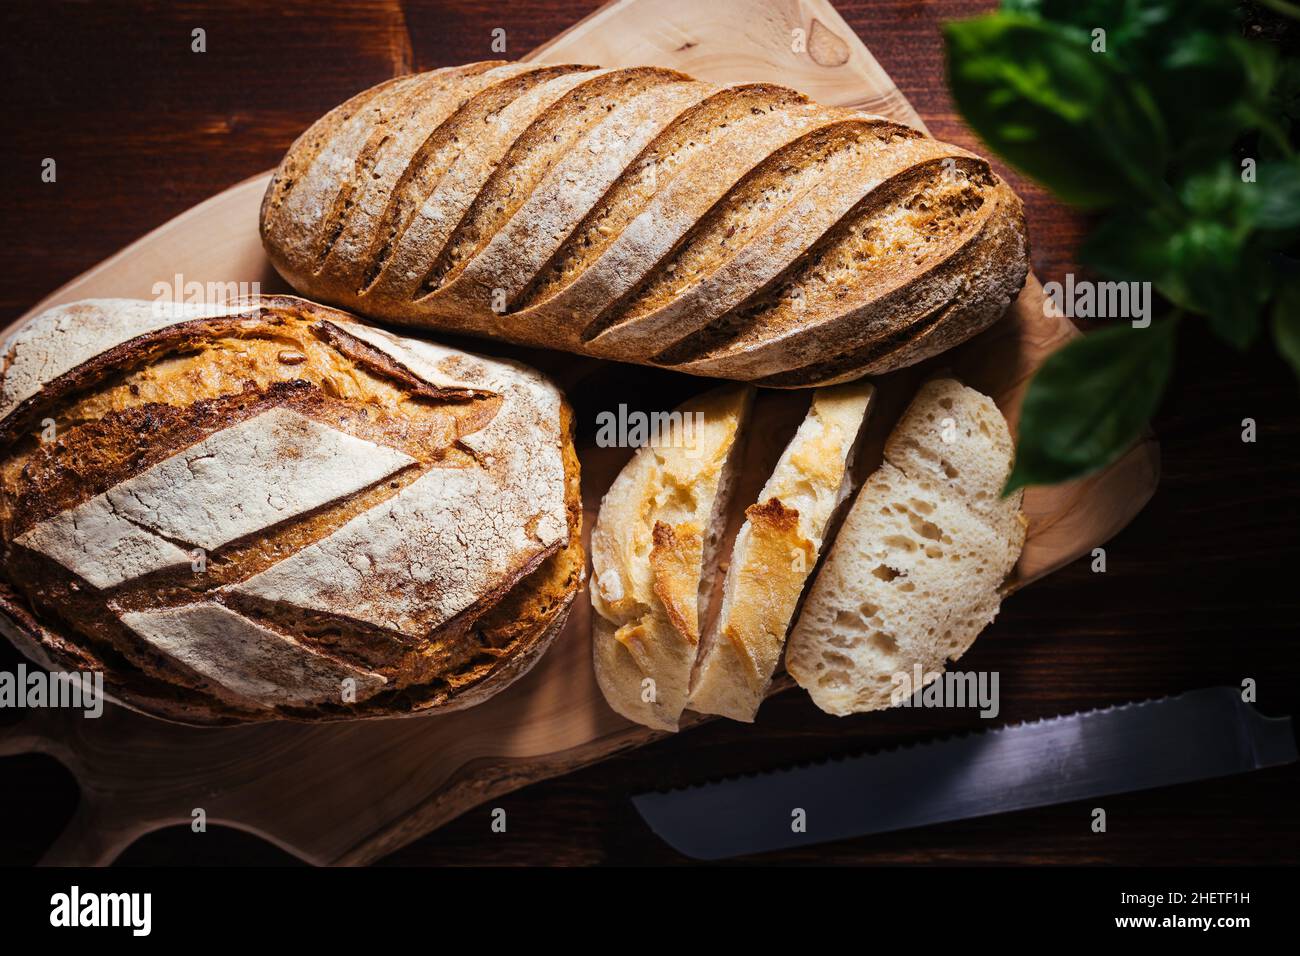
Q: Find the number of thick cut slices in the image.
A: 3